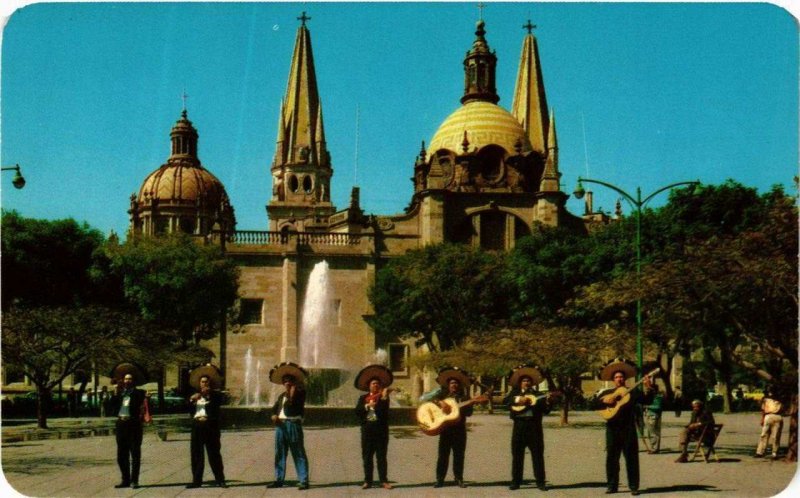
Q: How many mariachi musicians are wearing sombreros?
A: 7